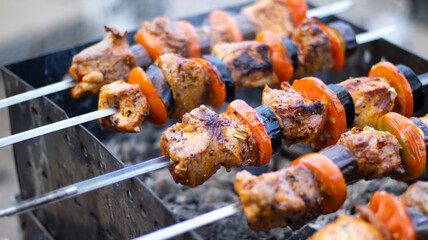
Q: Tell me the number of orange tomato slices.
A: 14